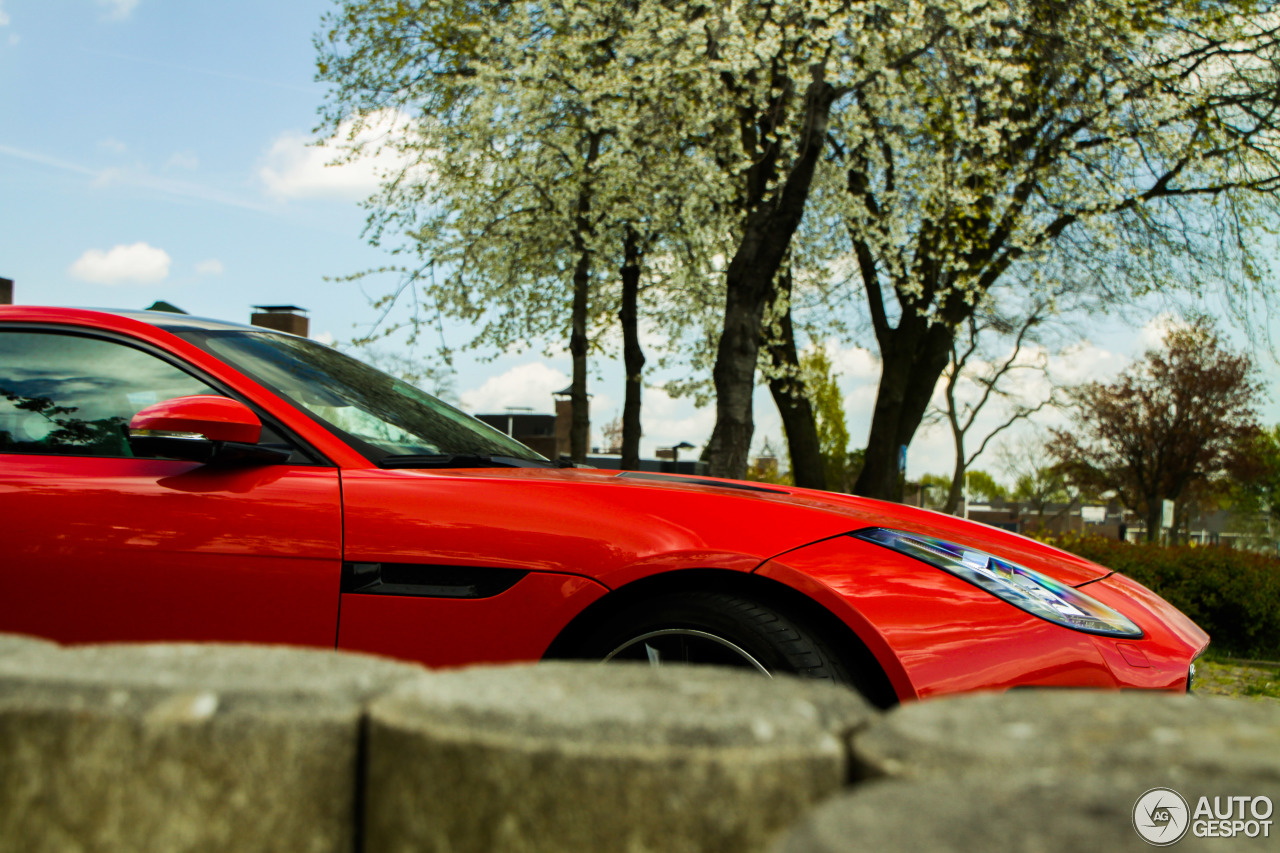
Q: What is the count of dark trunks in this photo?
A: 5